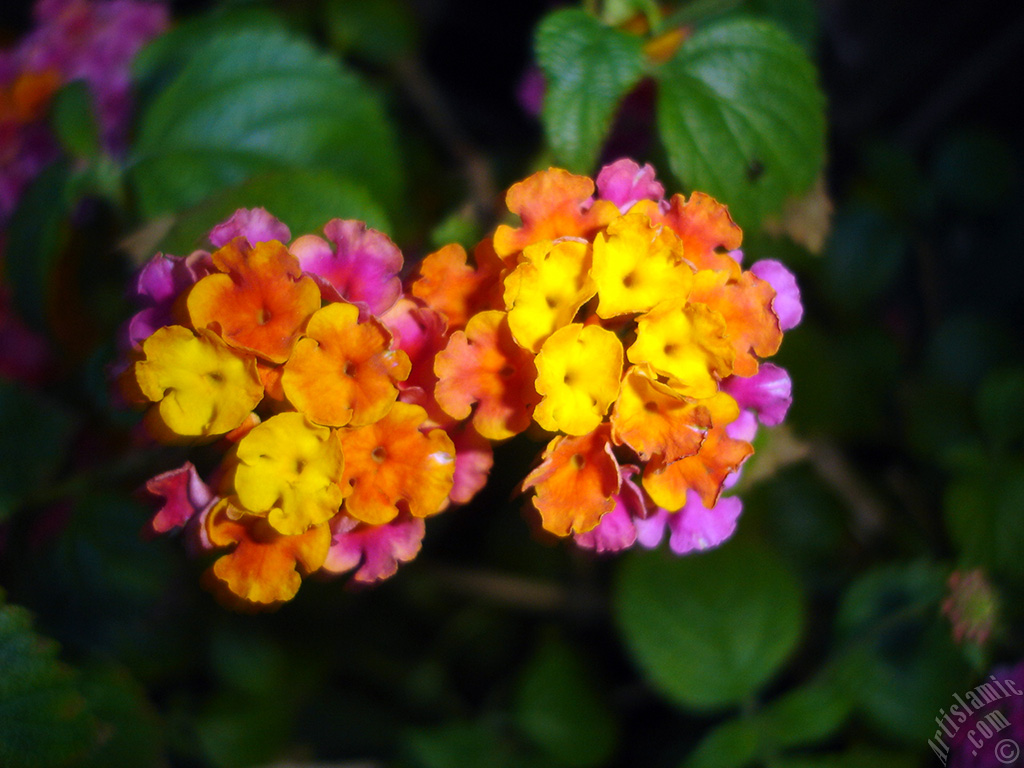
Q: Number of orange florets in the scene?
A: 12